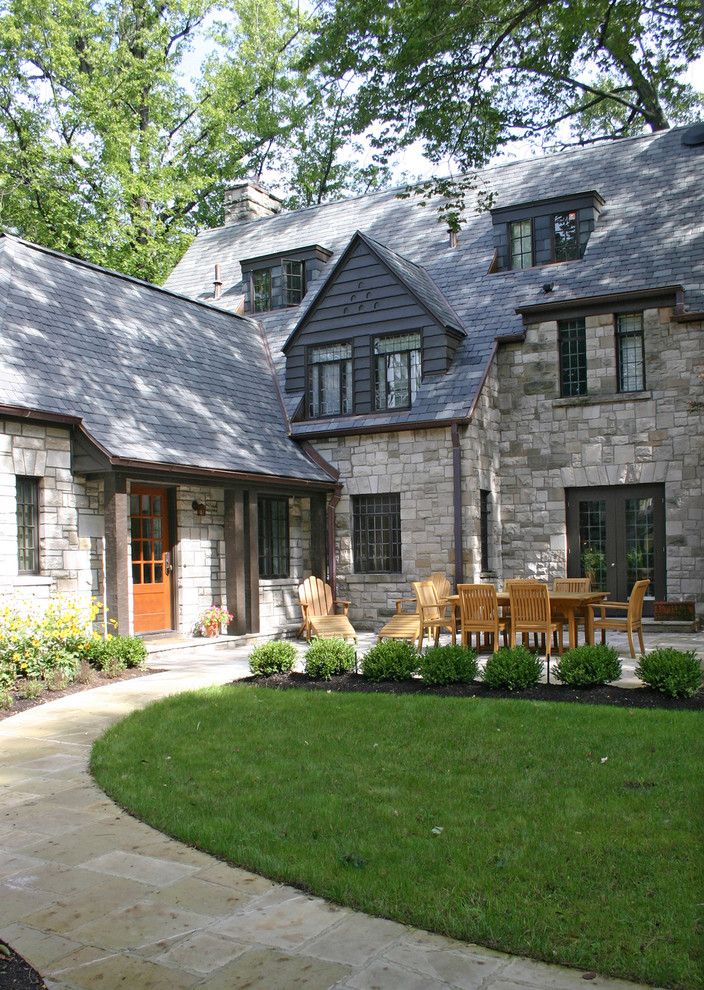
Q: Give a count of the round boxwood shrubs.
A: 7